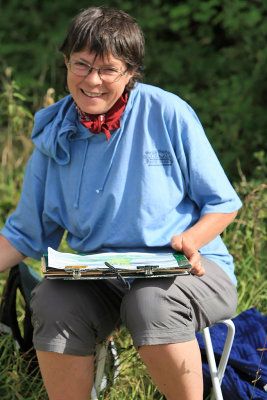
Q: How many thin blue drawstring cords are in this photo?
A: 2